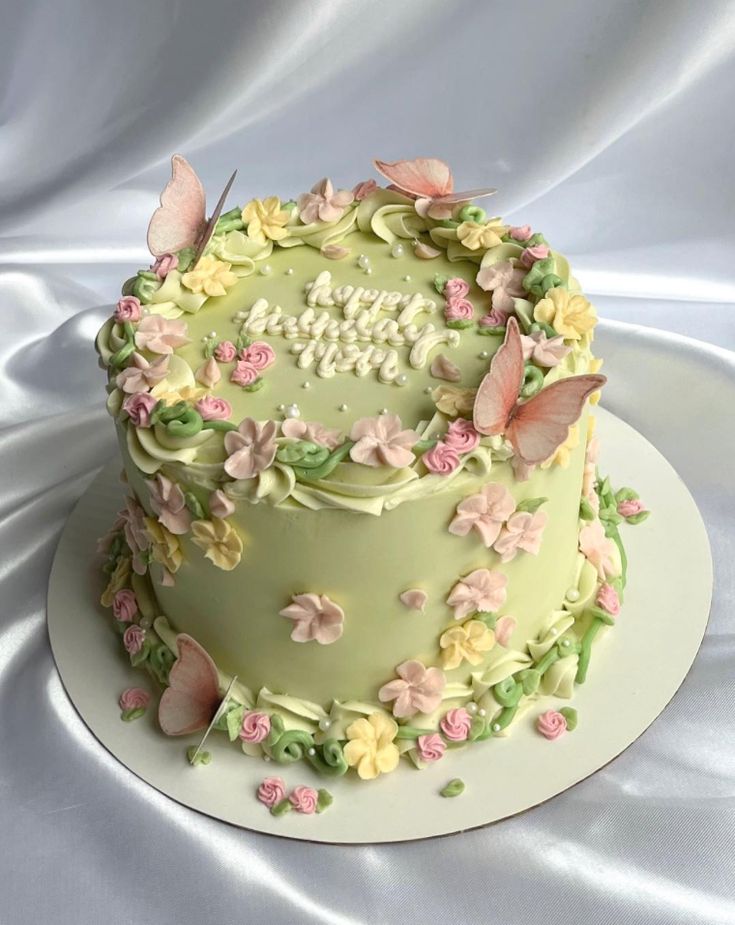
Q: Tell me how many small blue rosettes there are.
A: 0